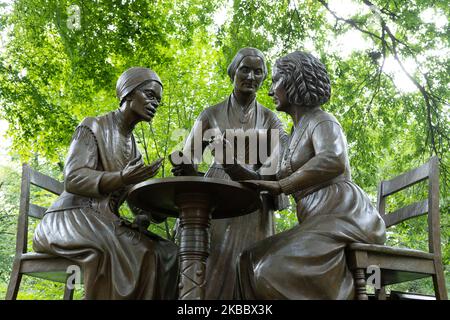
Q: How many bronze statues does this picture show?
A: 3